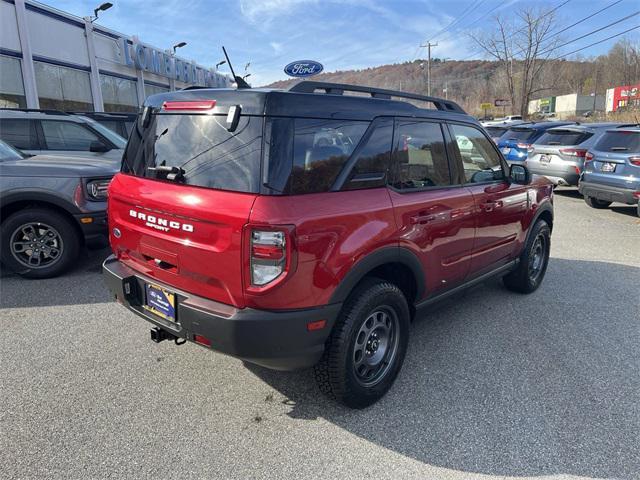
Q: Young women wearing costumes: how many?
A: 0